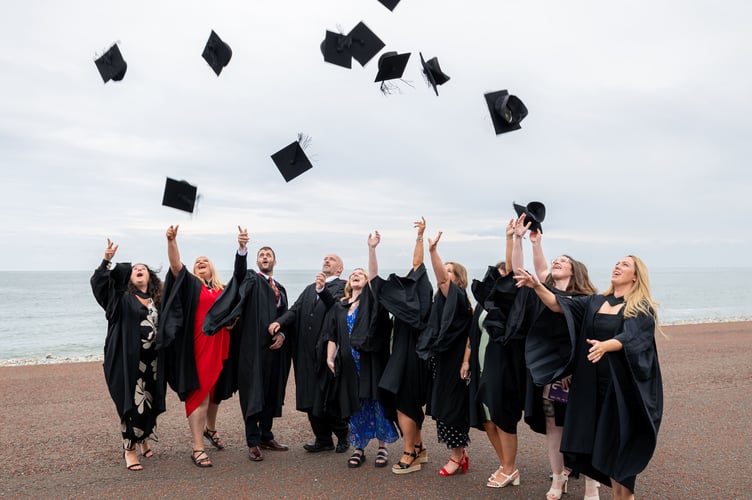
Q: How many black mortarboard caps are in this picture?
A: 11